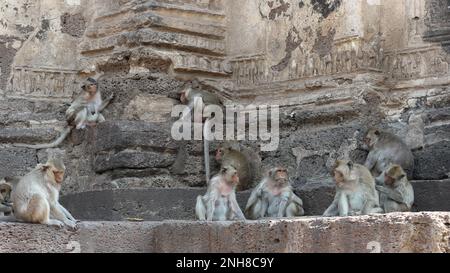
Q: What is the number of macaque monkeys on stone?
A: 10